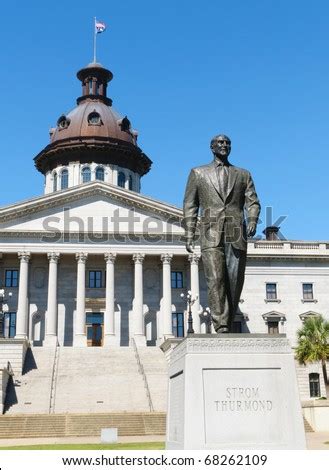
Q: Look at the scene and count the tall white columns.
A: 7